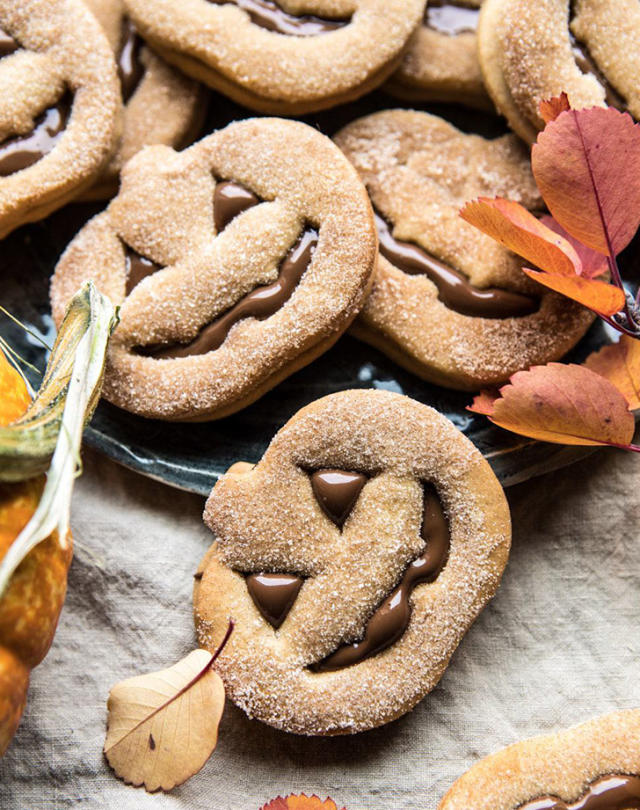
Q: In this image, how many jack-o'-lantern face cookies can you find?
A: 9